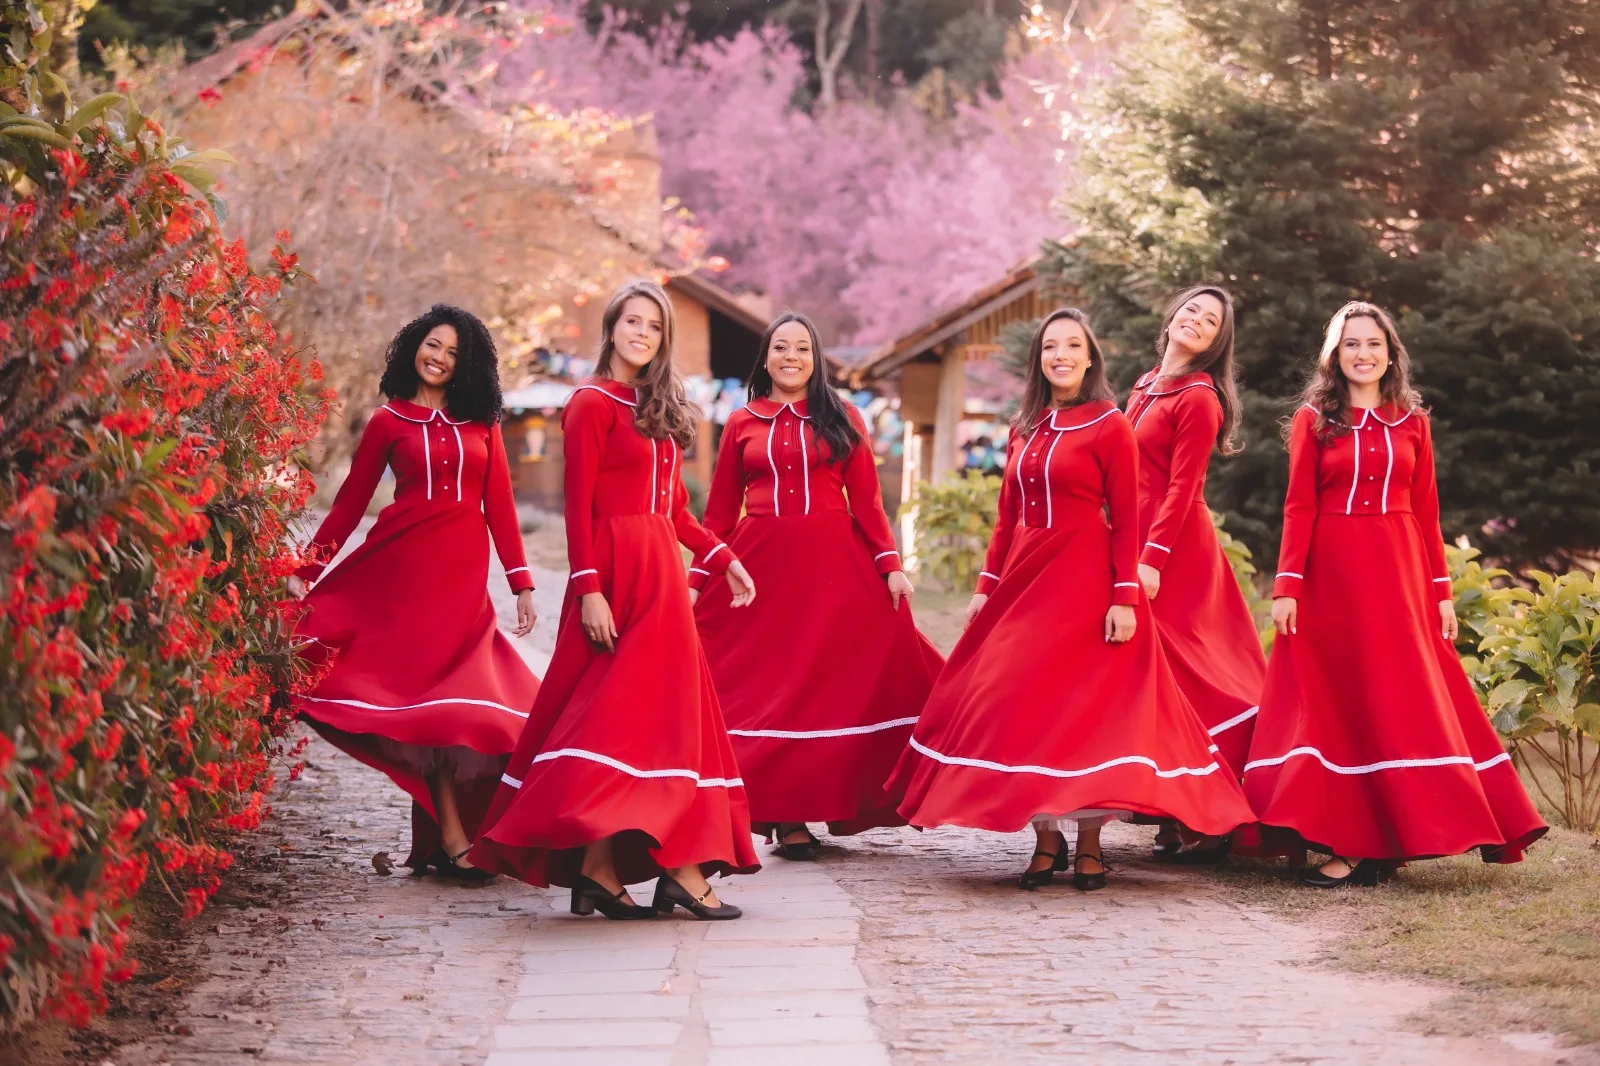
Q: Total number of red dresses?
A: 6